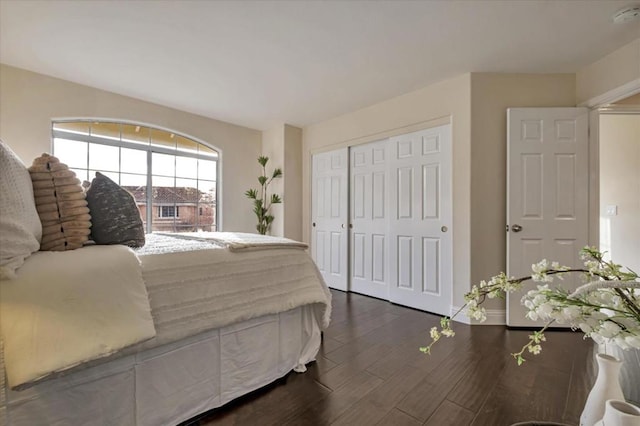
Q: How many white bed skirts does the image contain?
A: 1